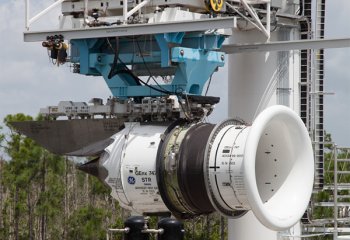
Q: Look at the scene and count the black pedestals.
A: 2